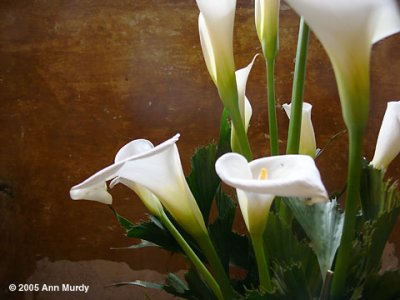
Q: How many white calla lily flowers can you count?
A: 9